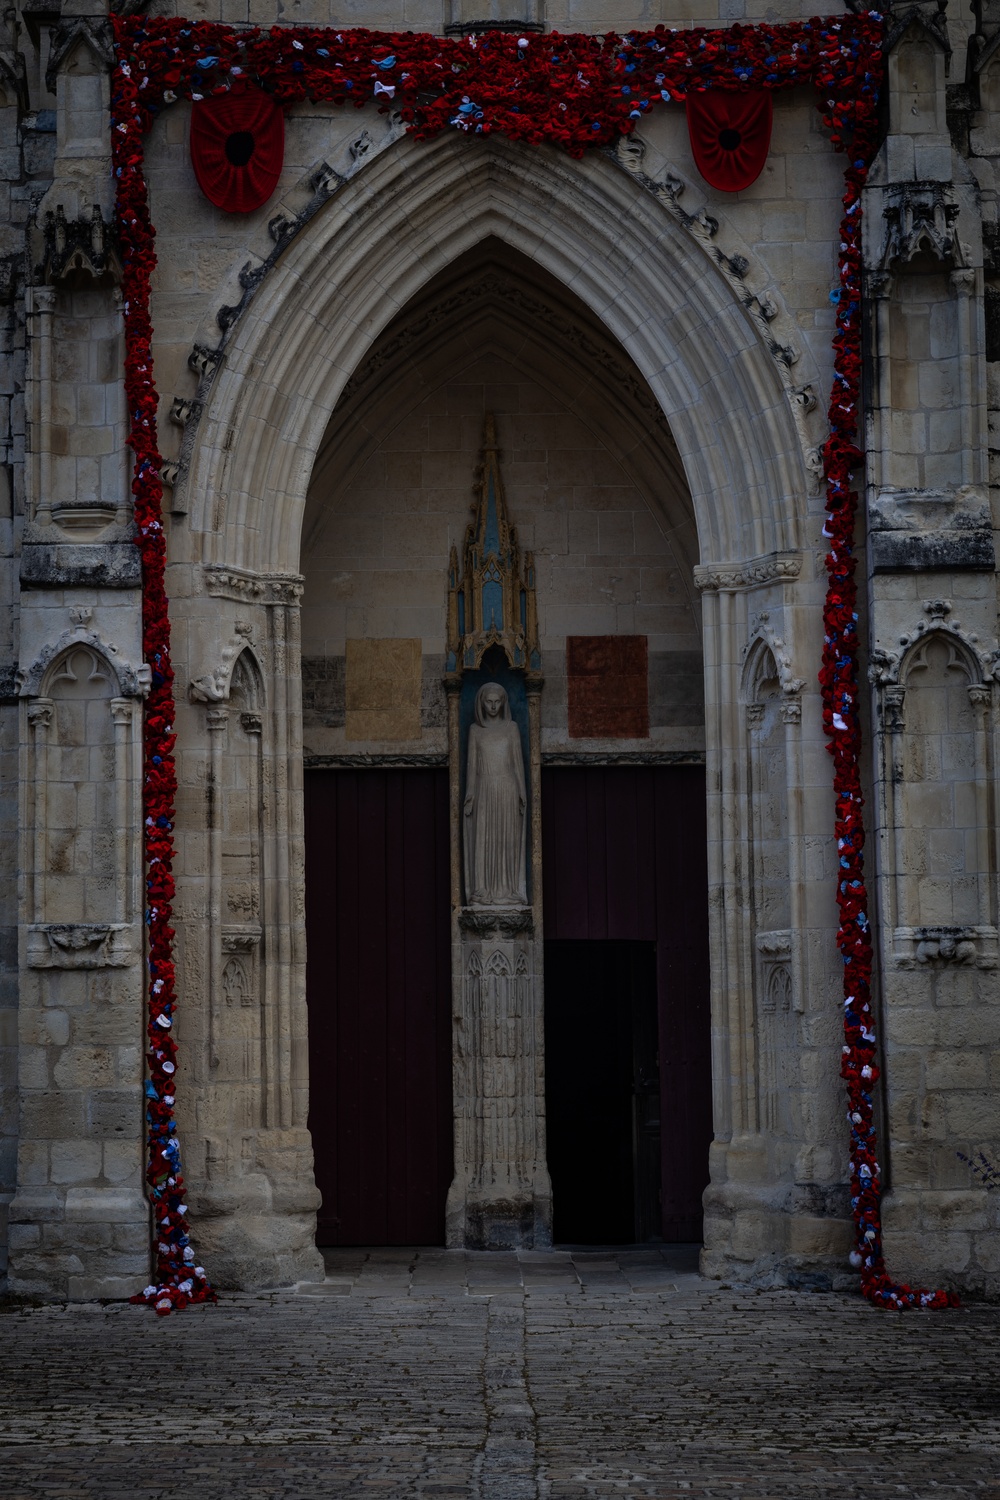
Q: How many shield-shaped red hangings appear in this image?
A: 2